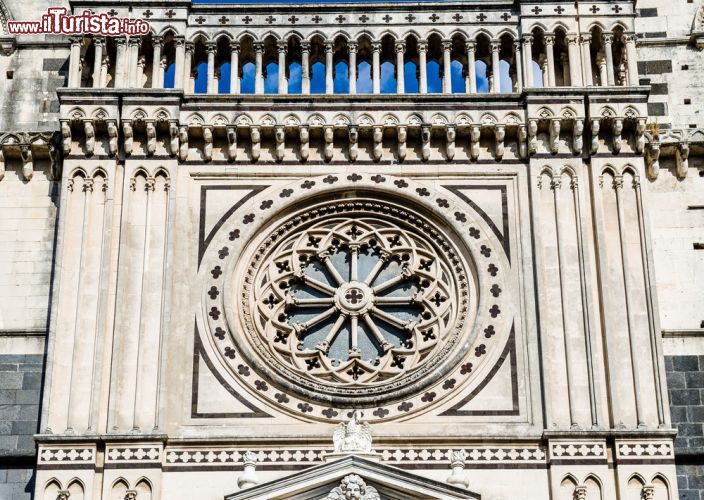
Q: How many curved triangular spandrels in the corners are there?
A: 4